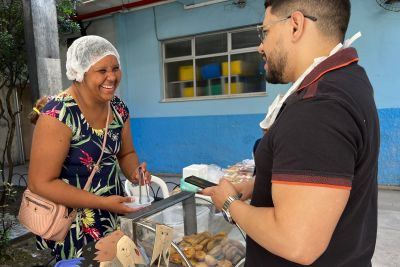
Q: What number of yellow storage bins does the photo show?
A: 4